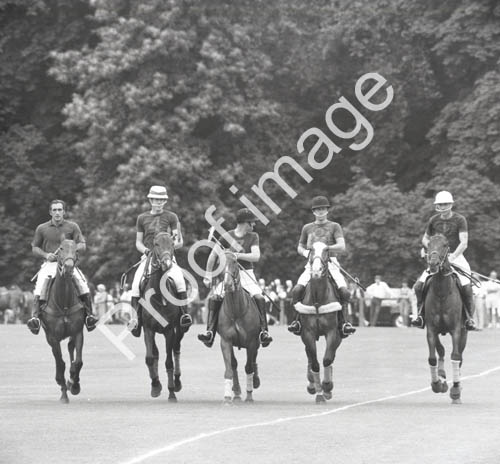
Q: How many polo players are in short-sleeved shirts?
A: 5